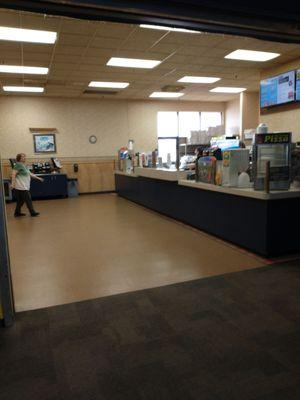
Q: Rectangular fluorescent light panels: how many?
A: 10